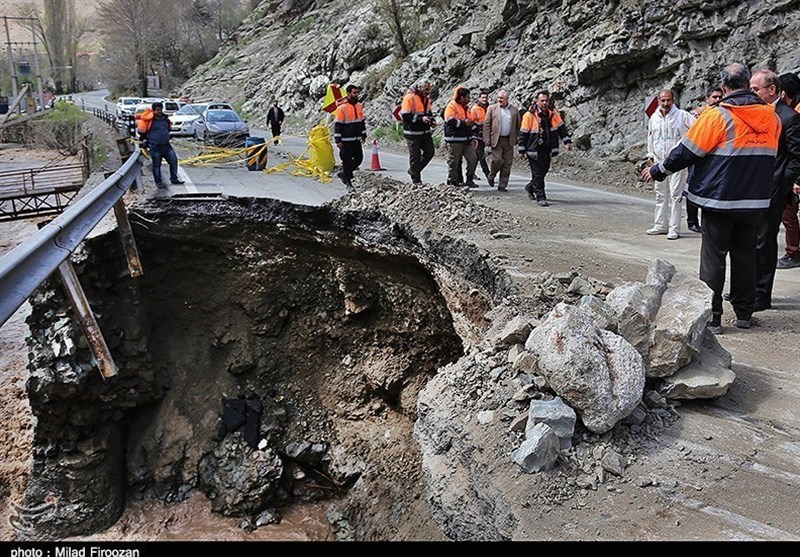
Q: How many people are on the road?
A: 13